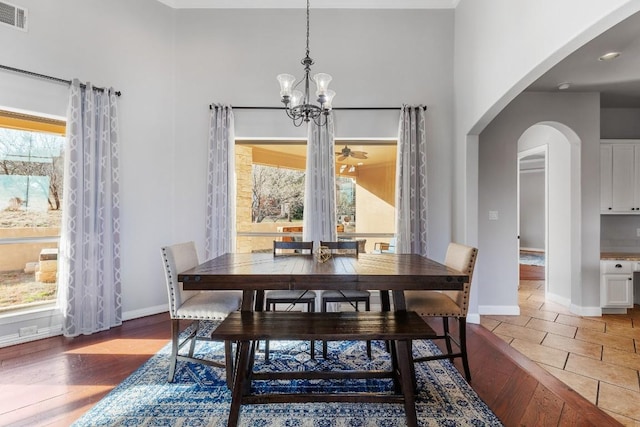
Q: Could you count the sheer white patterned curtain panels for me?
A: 4